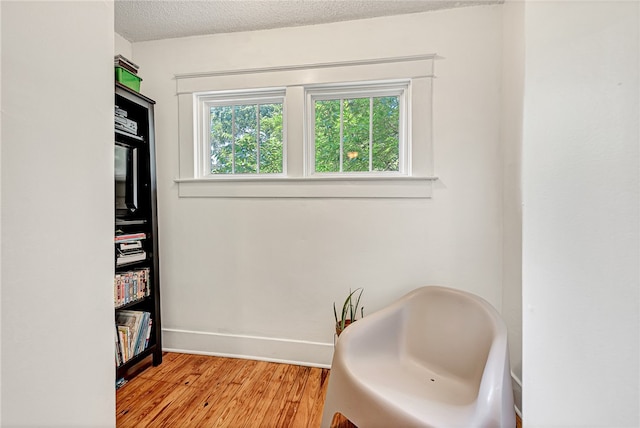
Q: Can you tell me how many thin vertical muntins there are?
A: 4